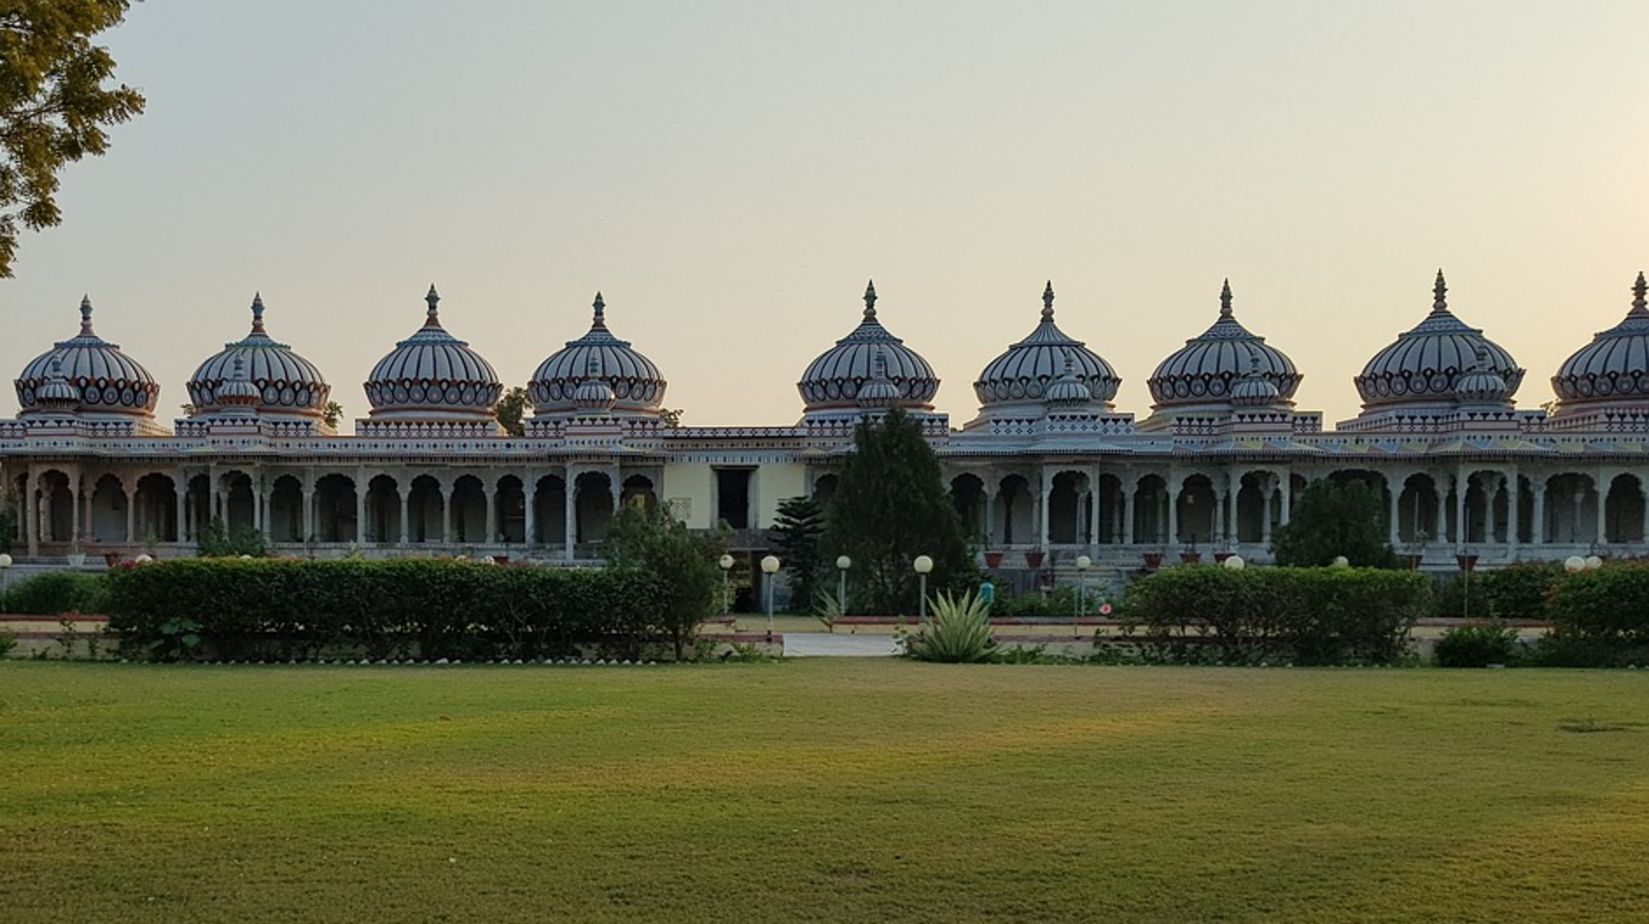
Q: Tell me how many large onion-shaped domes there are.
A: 9